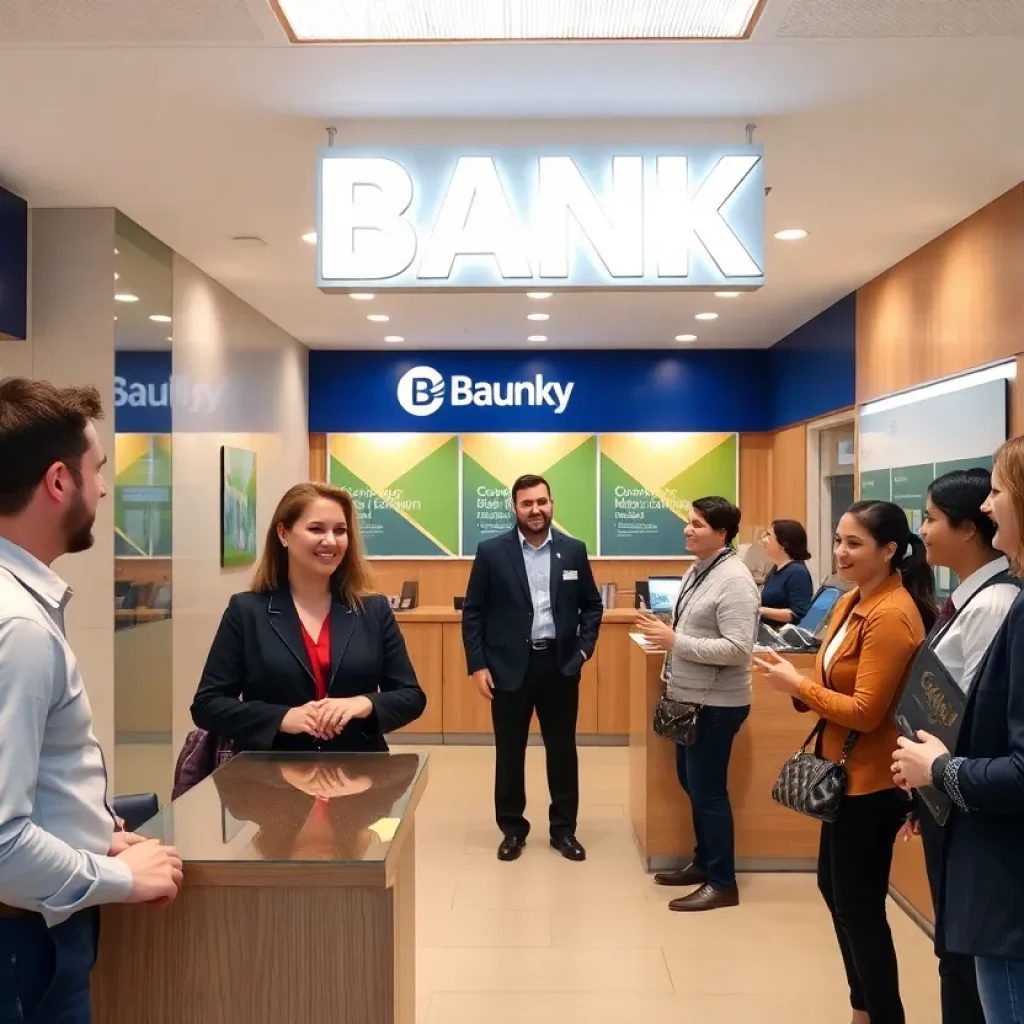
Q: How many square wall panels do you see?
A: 3